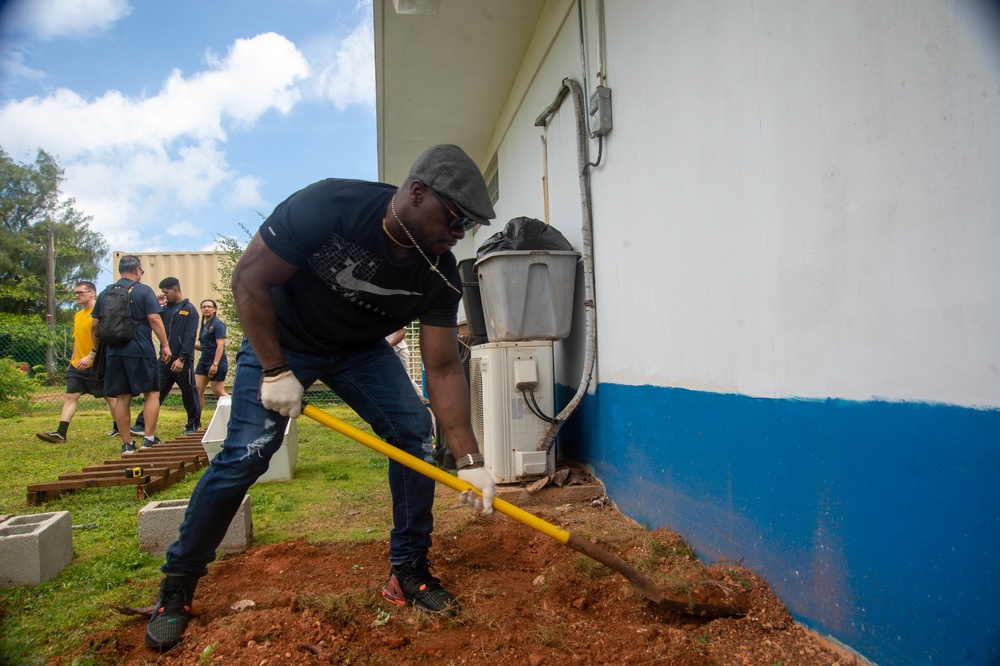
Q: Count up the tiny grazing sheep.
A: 0